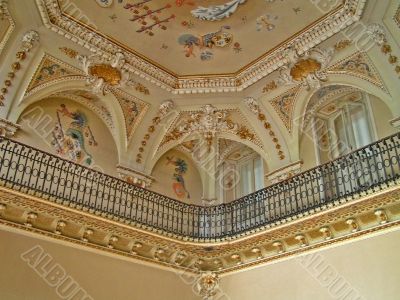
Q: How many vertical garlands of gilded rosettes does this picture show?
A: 4